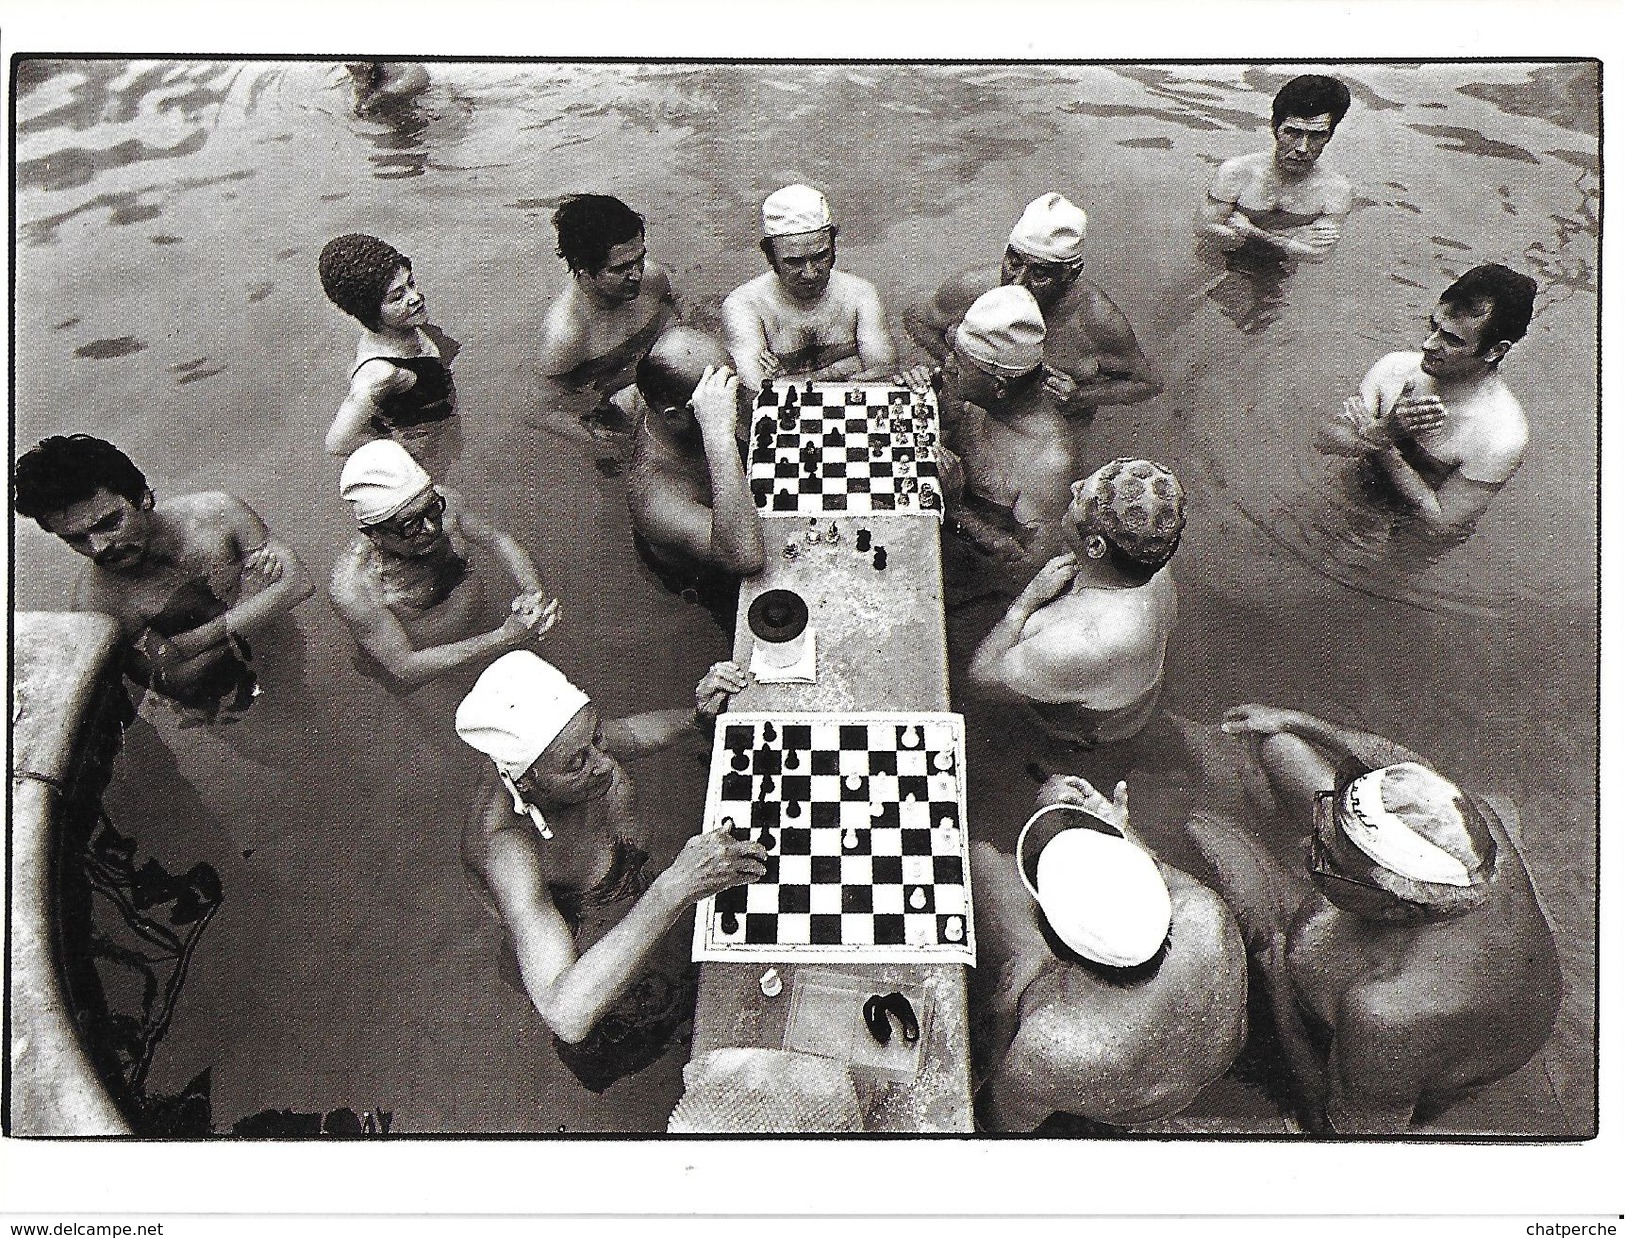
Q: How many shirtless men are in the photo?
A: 13